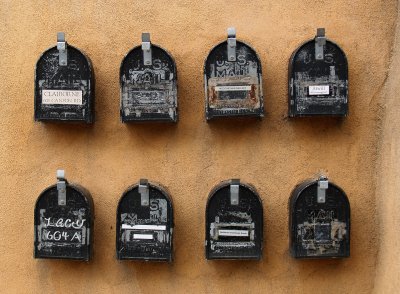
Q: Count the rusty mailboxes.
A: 1